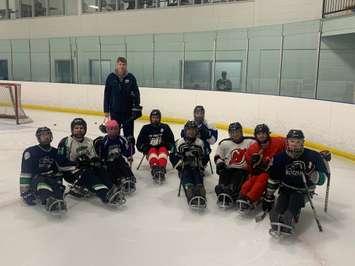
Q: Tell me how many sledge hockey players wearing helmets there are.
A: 9